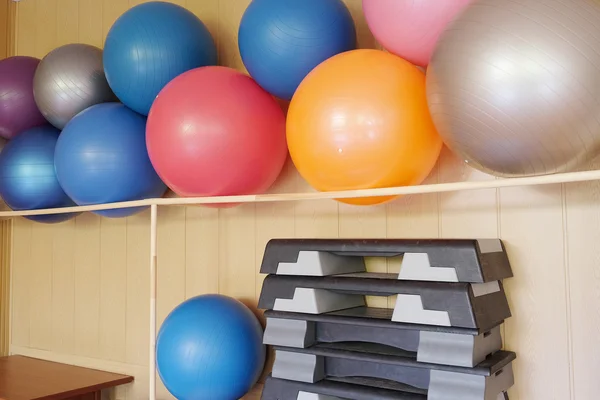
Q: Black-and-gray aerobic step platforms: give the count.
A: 5